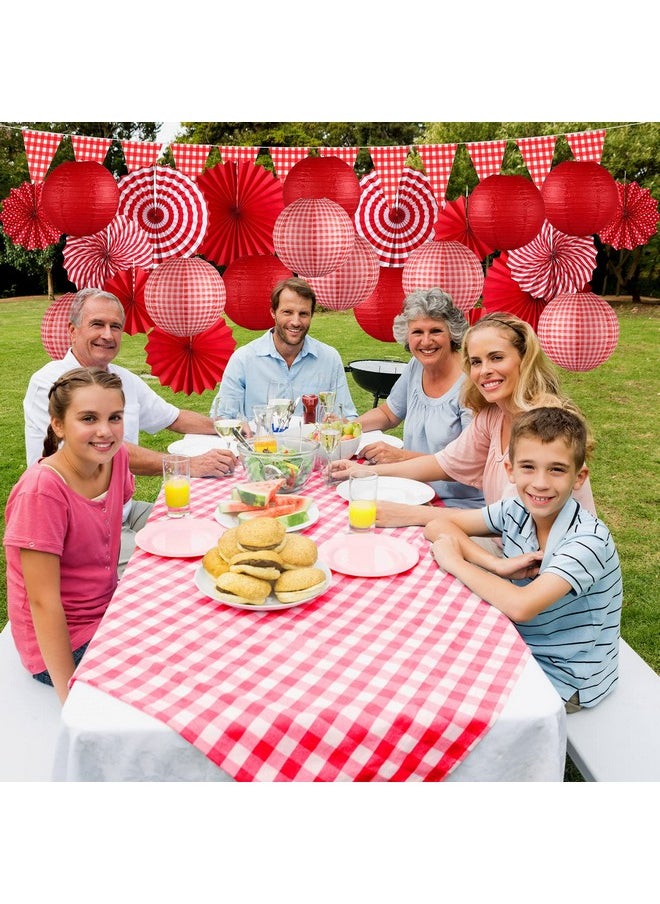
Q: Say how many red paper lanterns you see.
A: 6